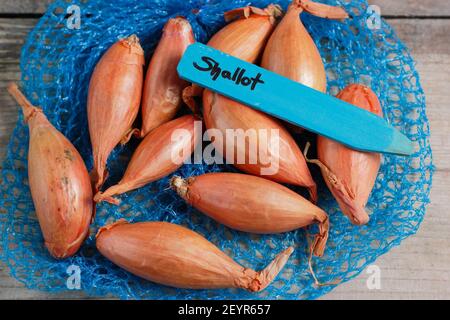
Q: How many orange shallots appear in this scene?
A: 10